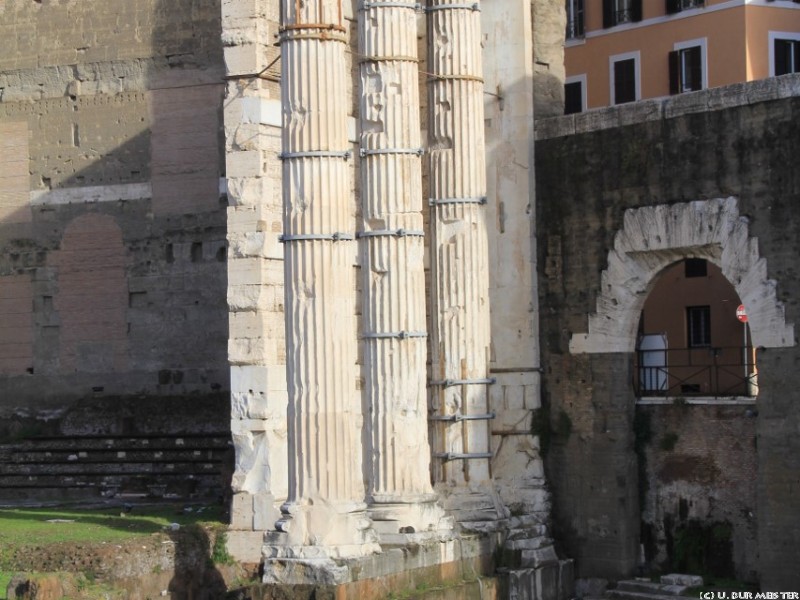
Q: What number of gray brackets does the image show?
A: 11